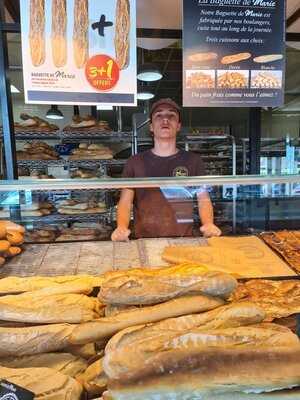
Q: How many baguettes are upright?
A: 4